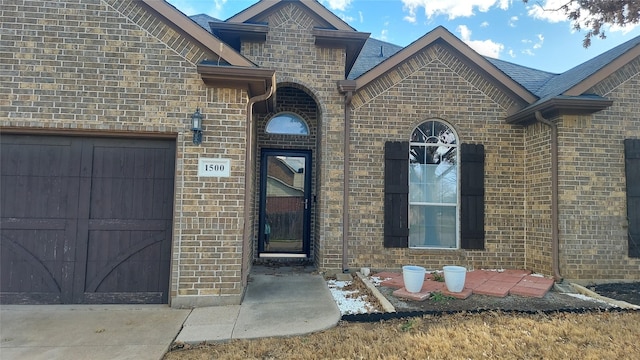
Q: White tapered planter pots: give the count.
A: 2